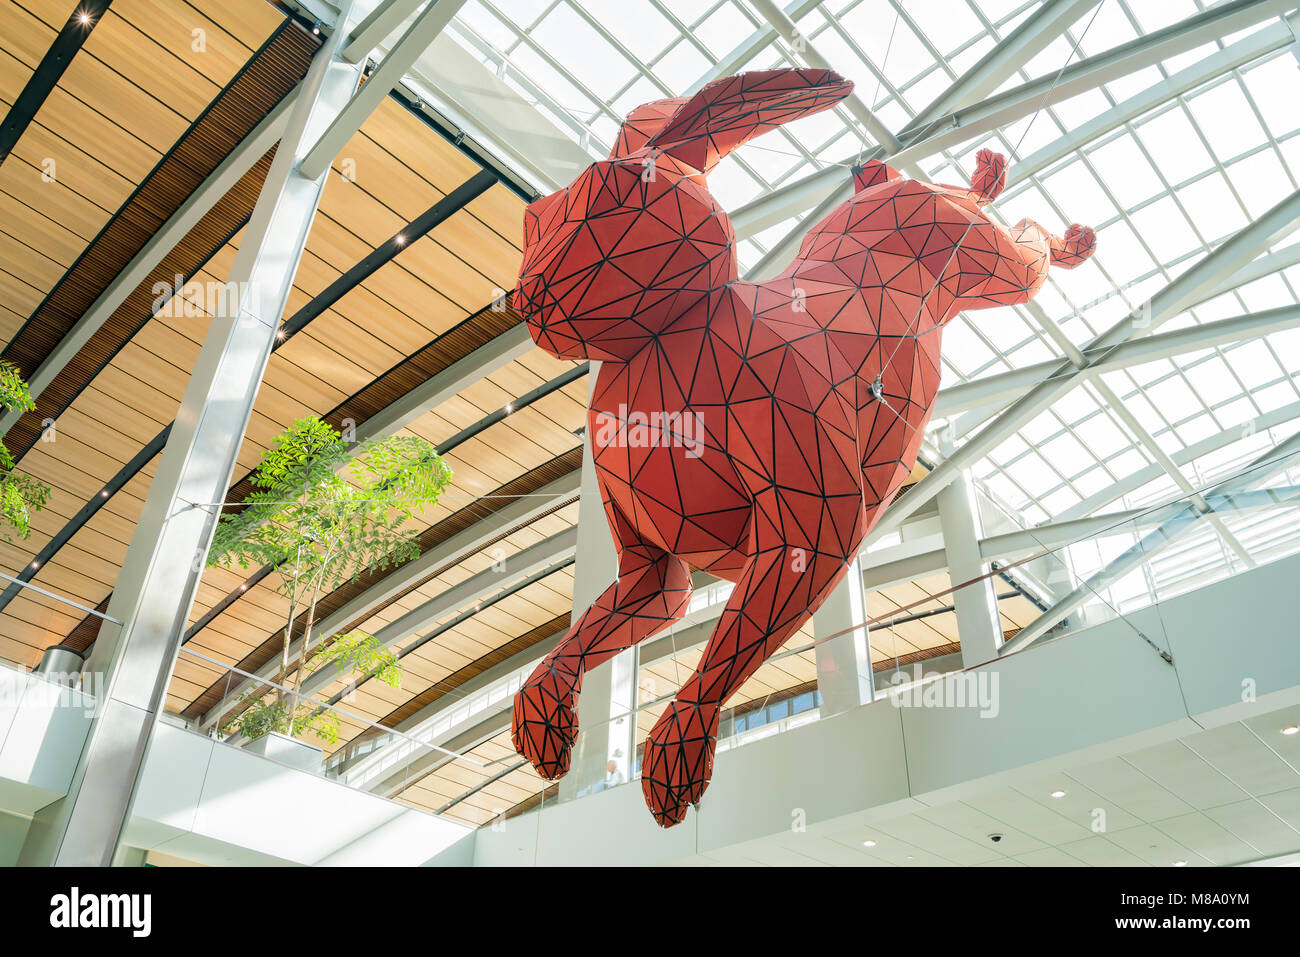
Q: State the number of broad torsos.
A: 1